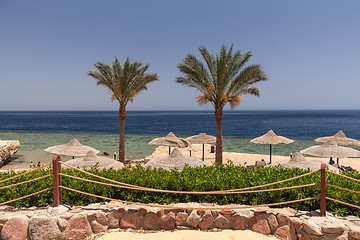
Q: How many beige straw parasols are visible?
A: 9